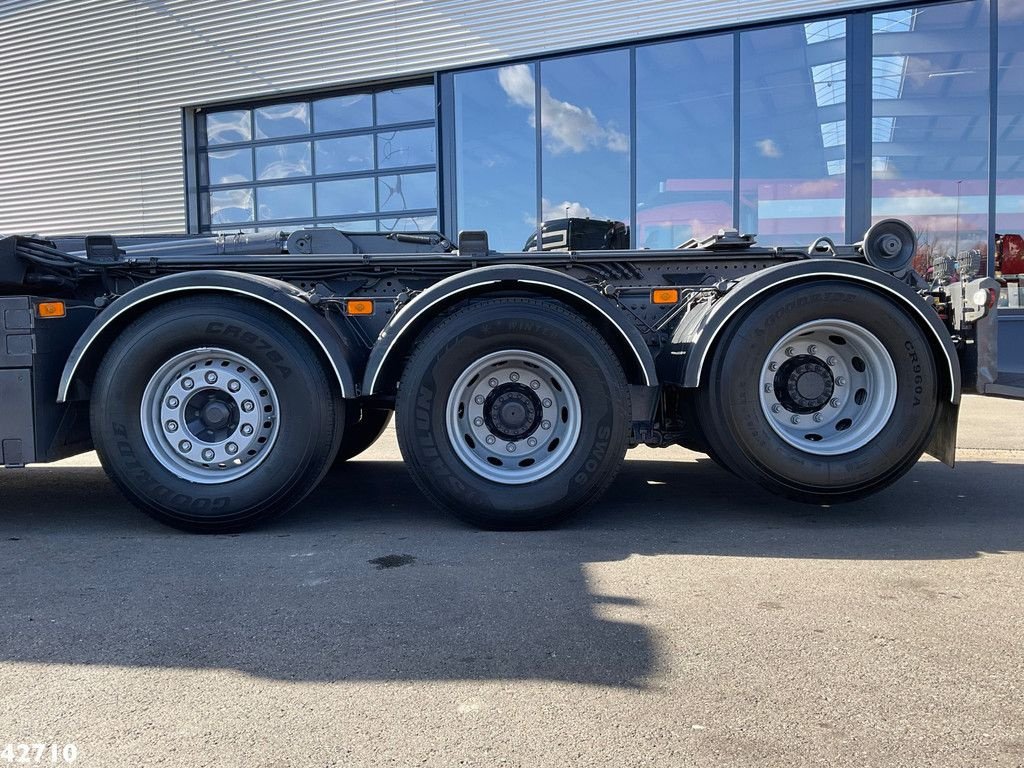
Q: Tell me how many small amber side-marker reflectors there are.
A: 3